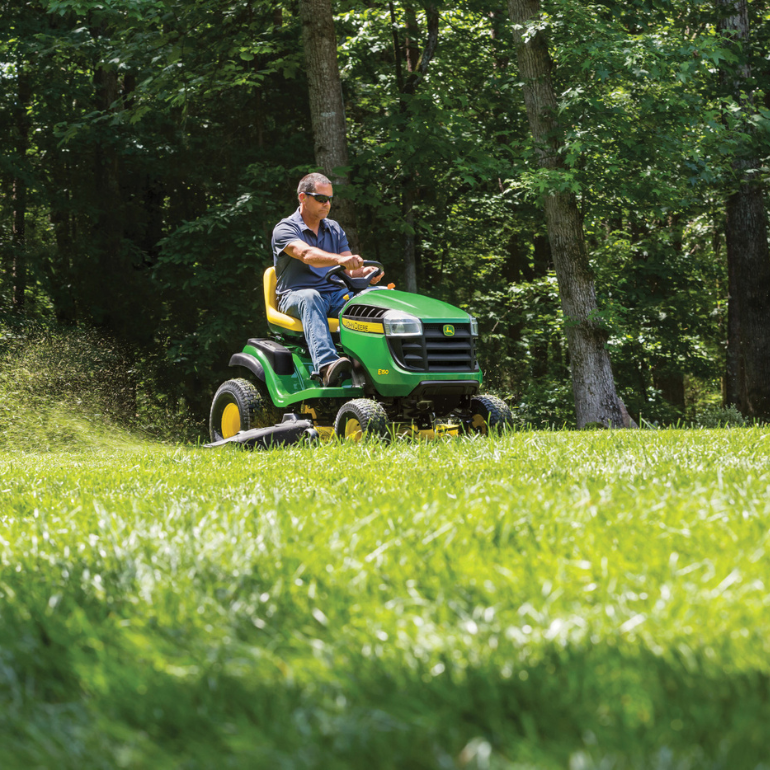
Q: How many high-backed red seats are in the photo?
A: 0